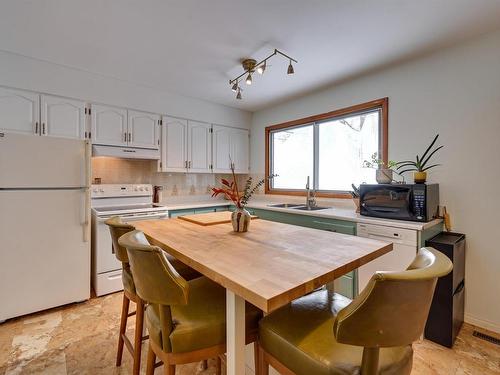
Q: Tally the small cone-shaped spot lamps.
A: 5